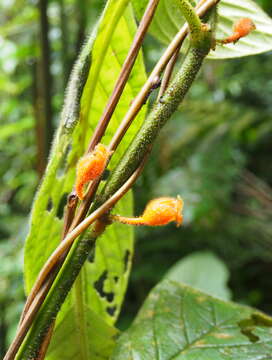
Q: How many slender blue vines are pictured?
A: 0